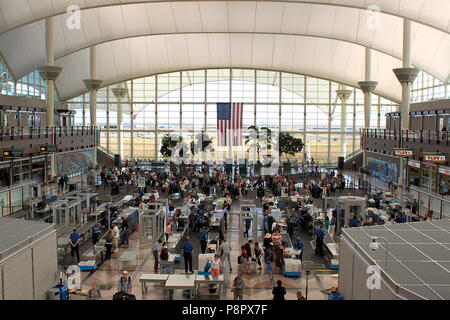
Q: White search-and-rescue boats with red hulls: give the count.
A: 0